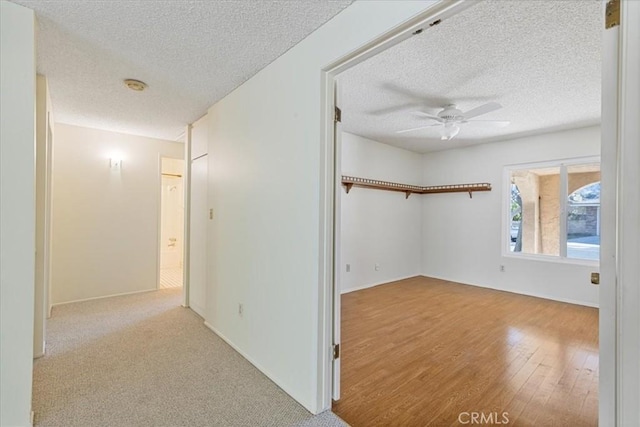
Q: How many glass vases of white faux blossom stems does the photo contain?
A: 0